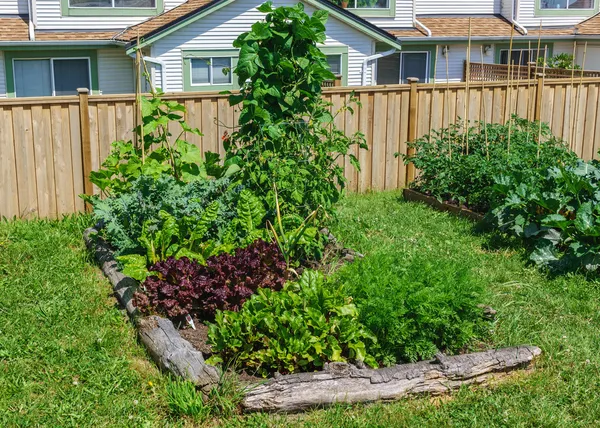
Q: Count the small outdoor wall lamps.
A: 2